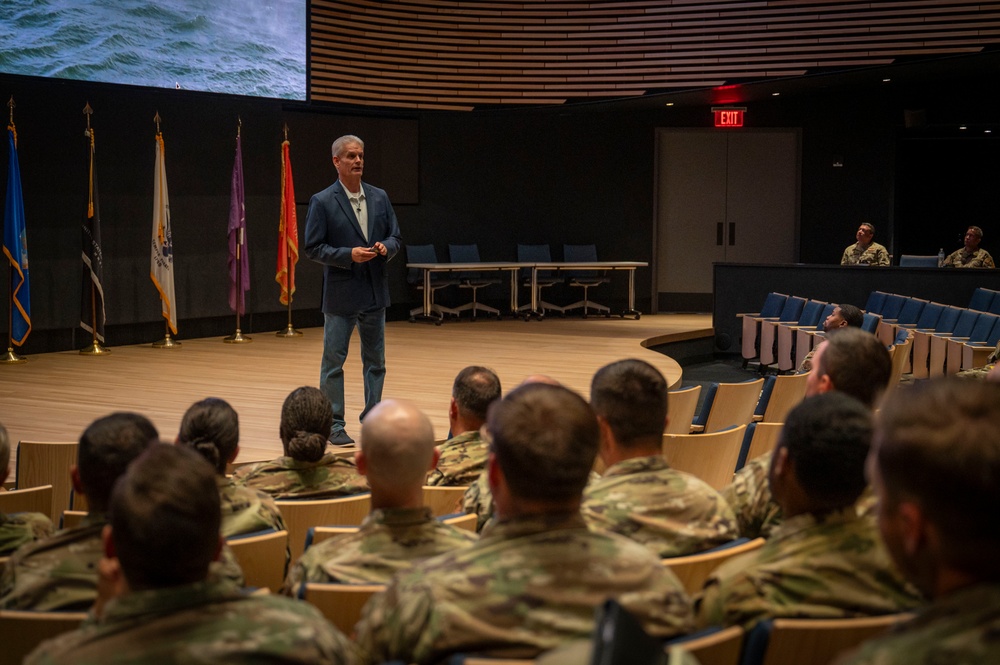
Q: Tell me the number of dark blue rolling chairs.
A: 4